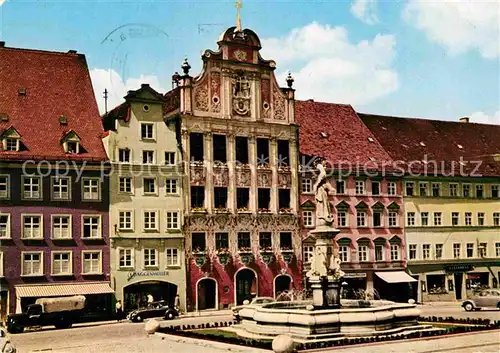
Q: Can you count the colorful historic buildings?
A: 5